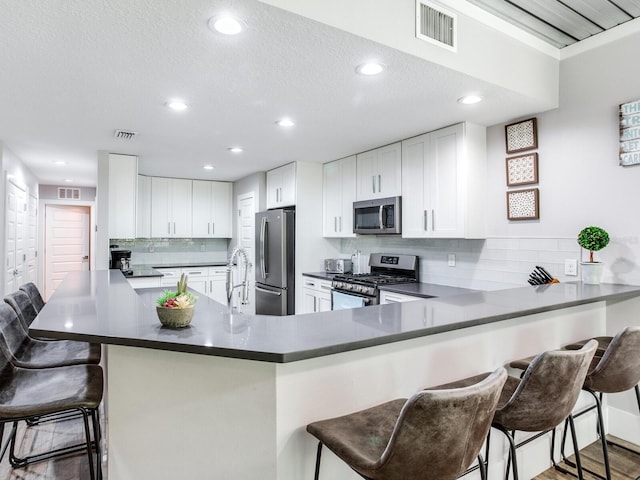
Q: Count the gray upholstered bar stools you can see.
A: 7